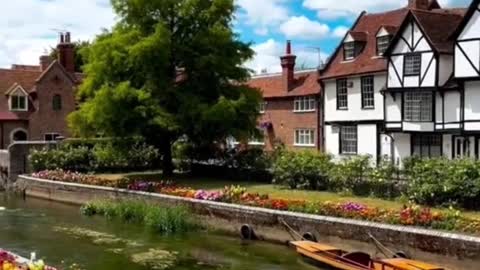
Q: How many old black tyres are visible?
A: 3